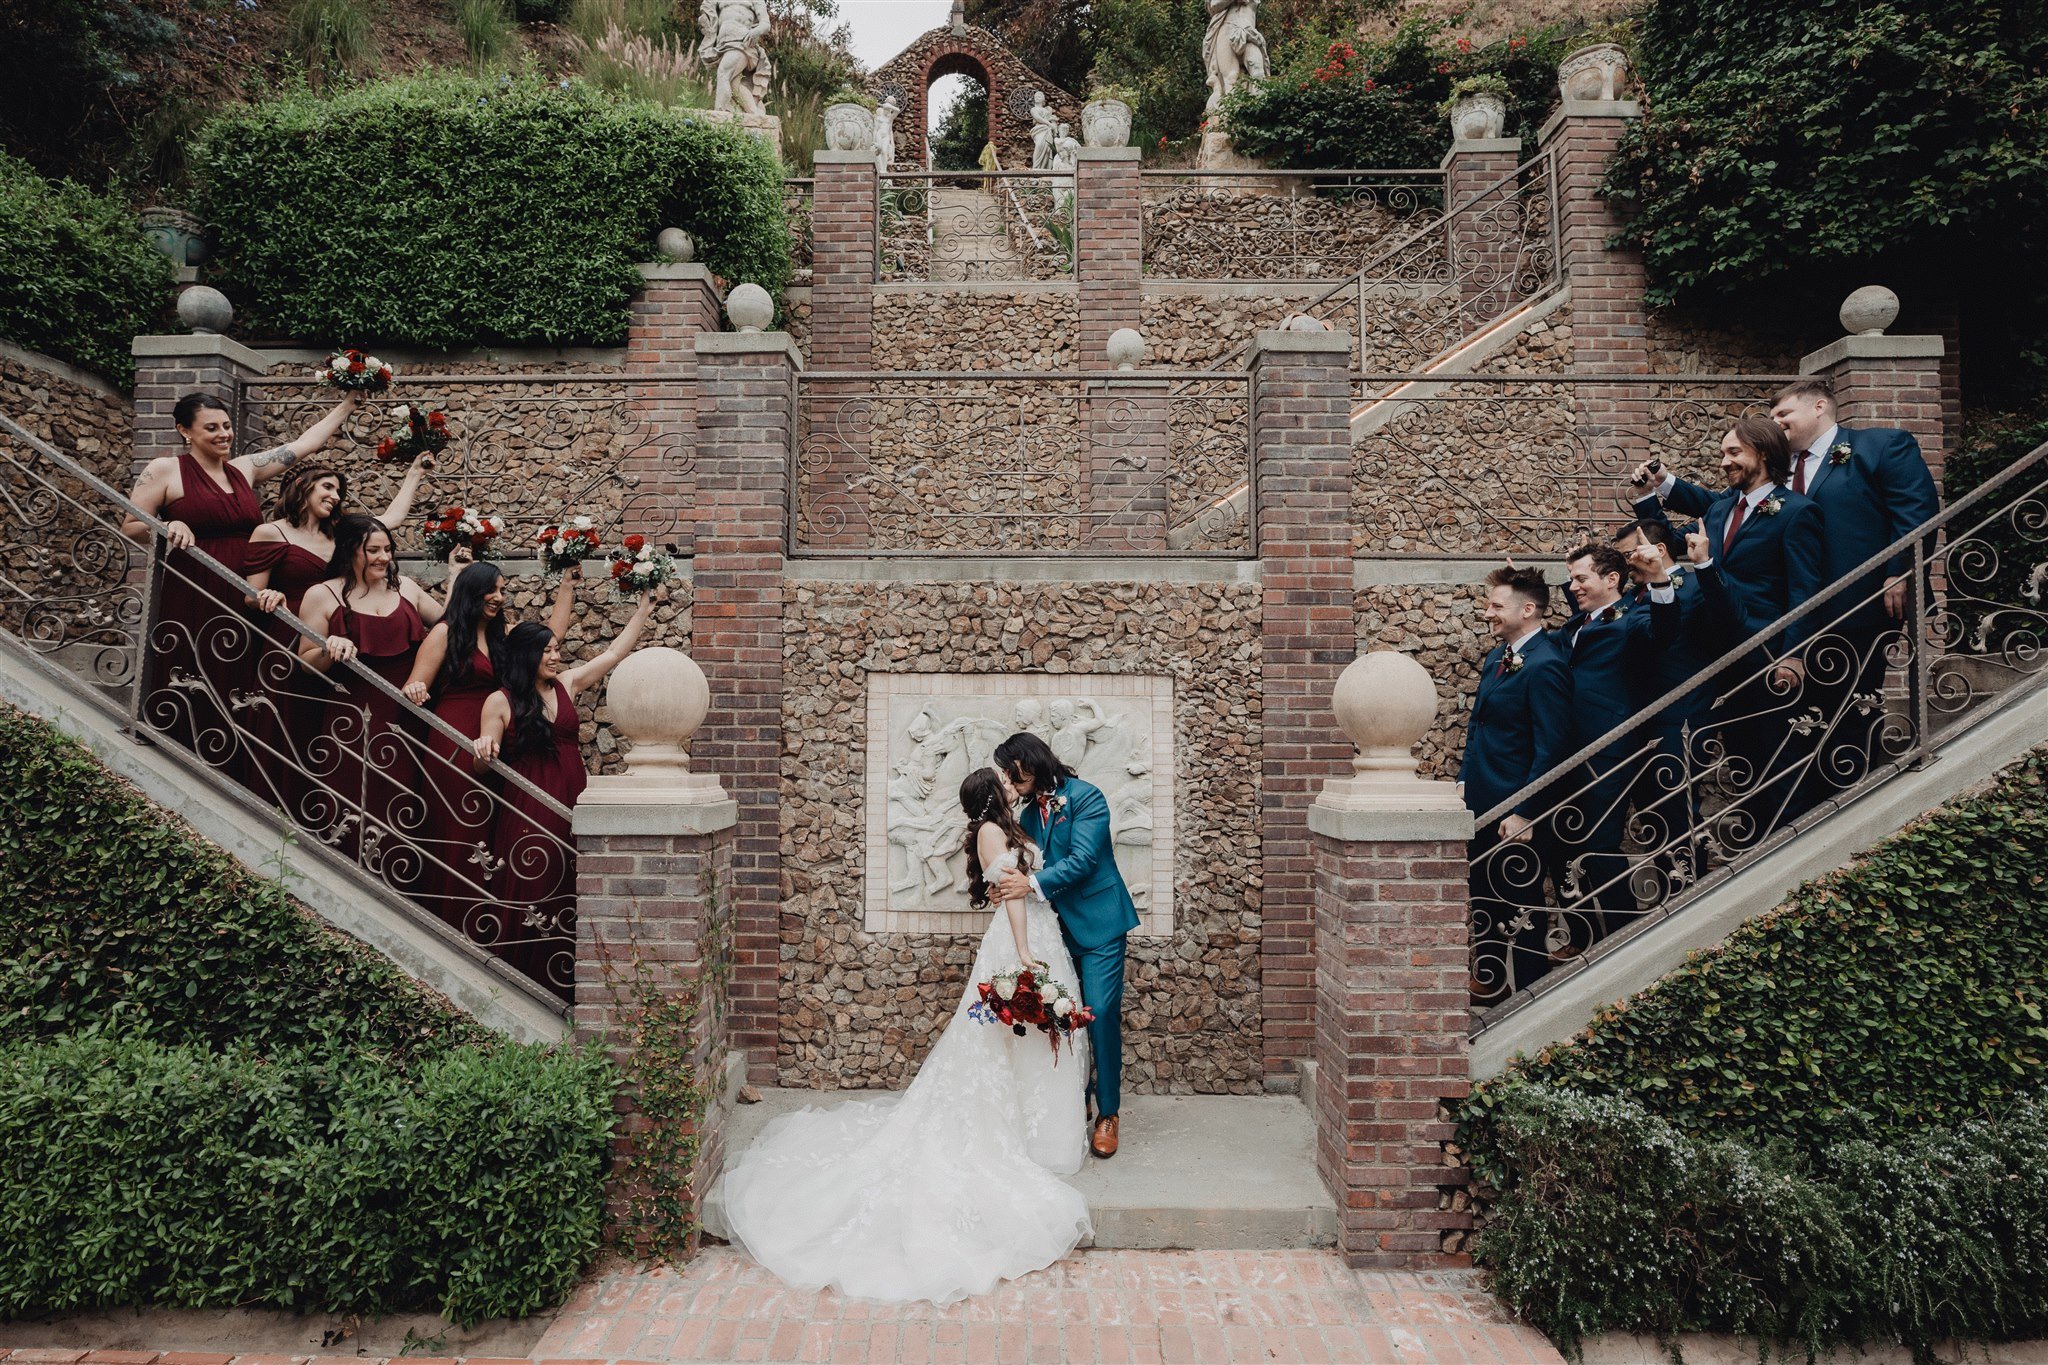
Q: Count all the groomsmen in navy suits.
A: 5